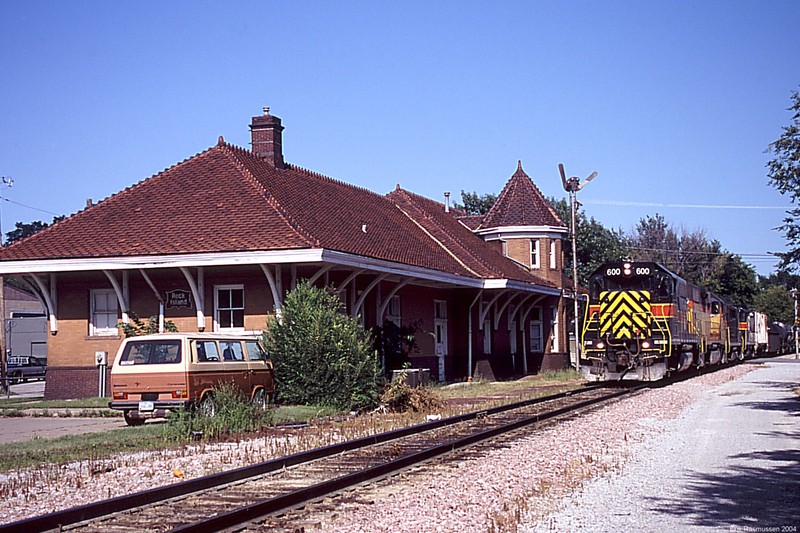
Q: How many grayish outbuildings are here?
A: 1